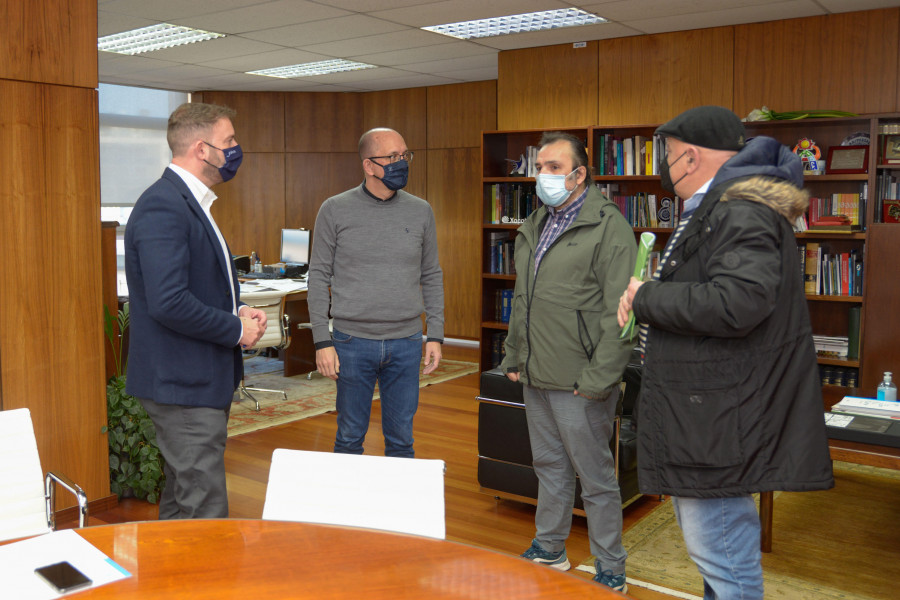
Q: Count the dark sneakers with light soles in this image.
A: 2